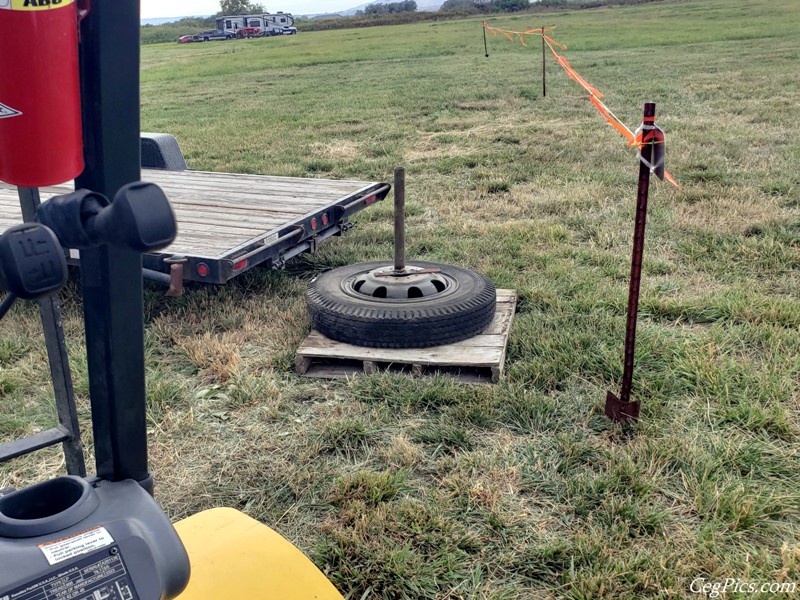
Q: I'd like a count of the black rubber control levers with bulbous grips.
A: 2